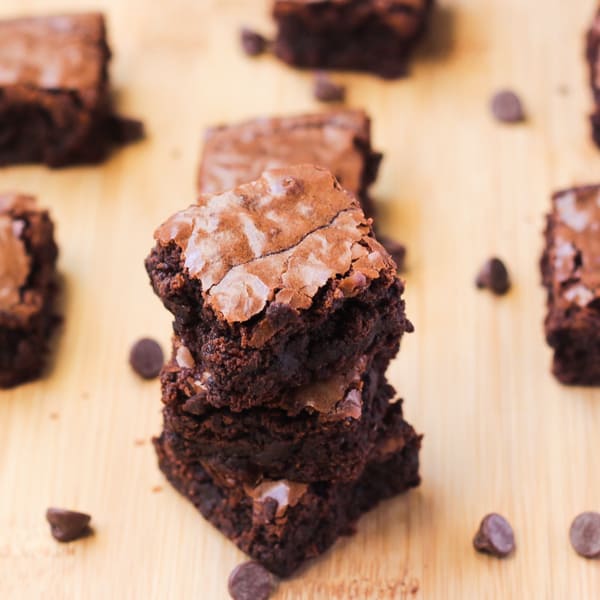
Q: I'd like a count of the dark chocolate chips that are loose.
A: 9